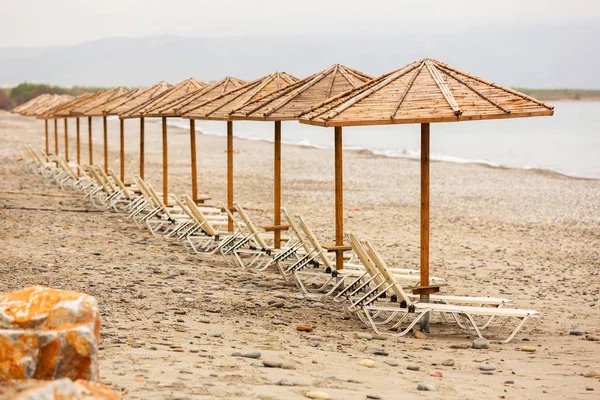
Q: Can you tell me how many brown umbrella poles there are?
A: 14